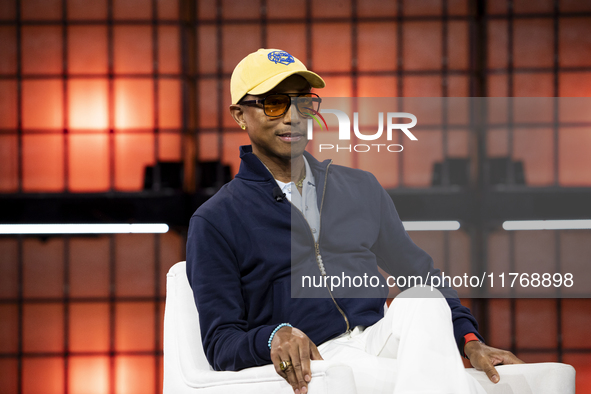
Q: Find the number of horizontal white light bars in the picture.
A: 3